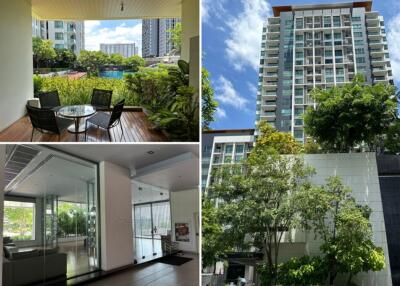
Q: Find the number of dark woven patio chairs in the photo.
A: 4